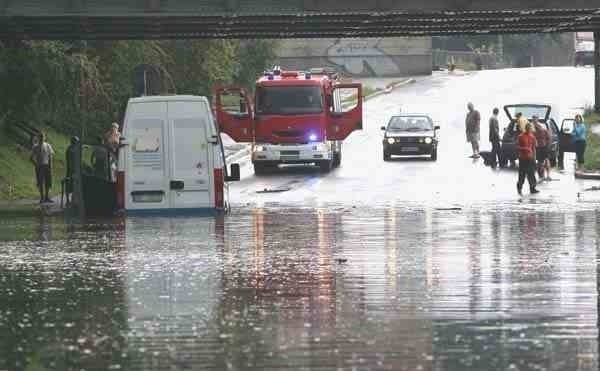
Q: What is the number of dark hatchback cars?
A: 2